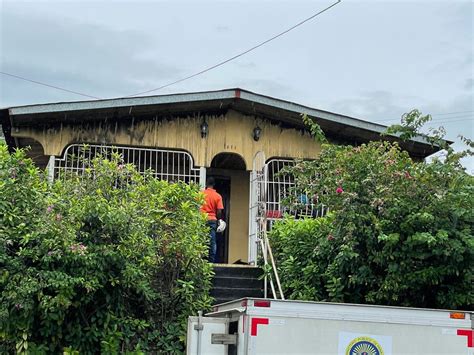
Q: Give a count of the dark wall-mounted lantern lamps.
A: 2